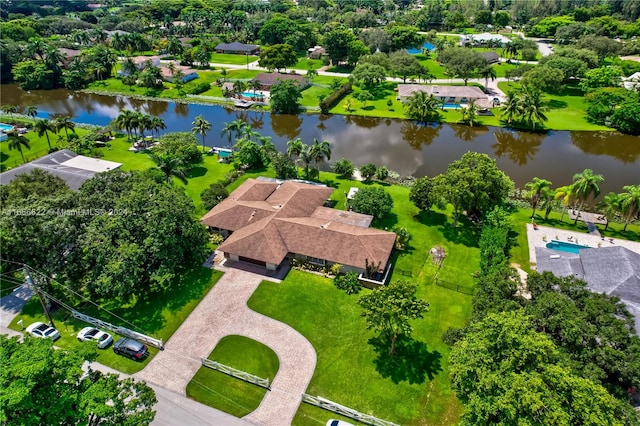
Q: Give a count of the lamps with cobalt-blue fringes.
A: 0